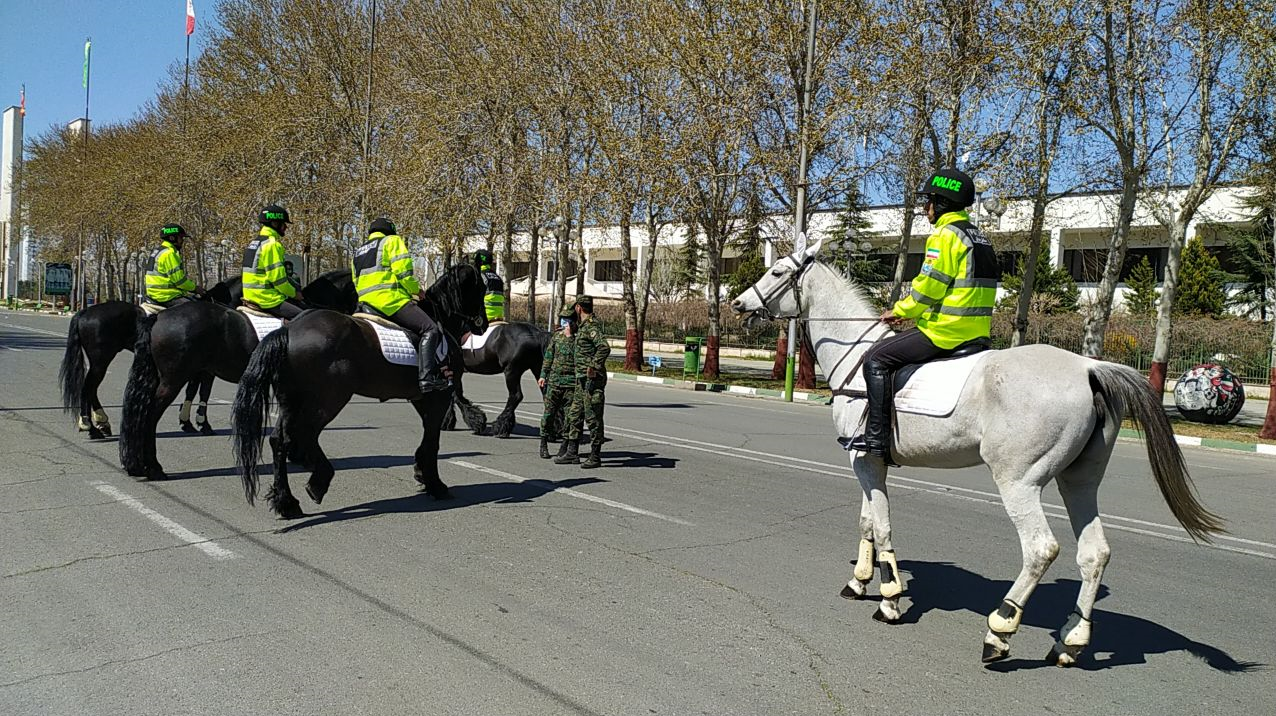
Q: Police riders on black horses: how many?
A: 4